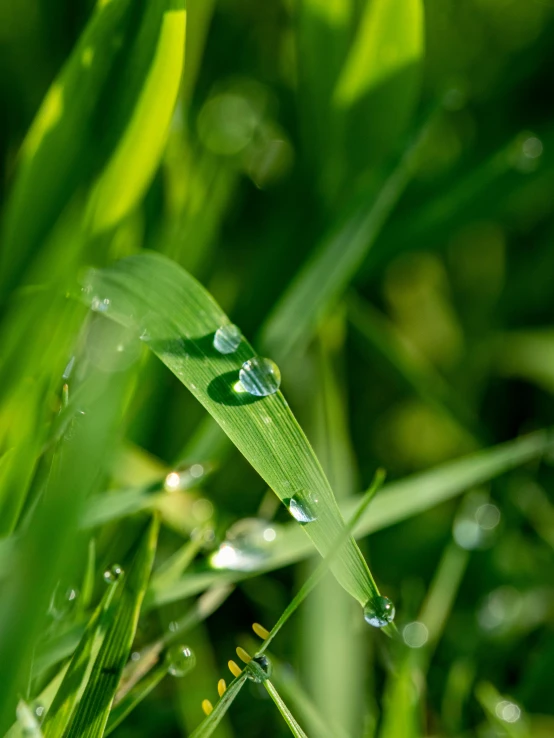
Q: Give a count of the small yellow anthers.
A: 5